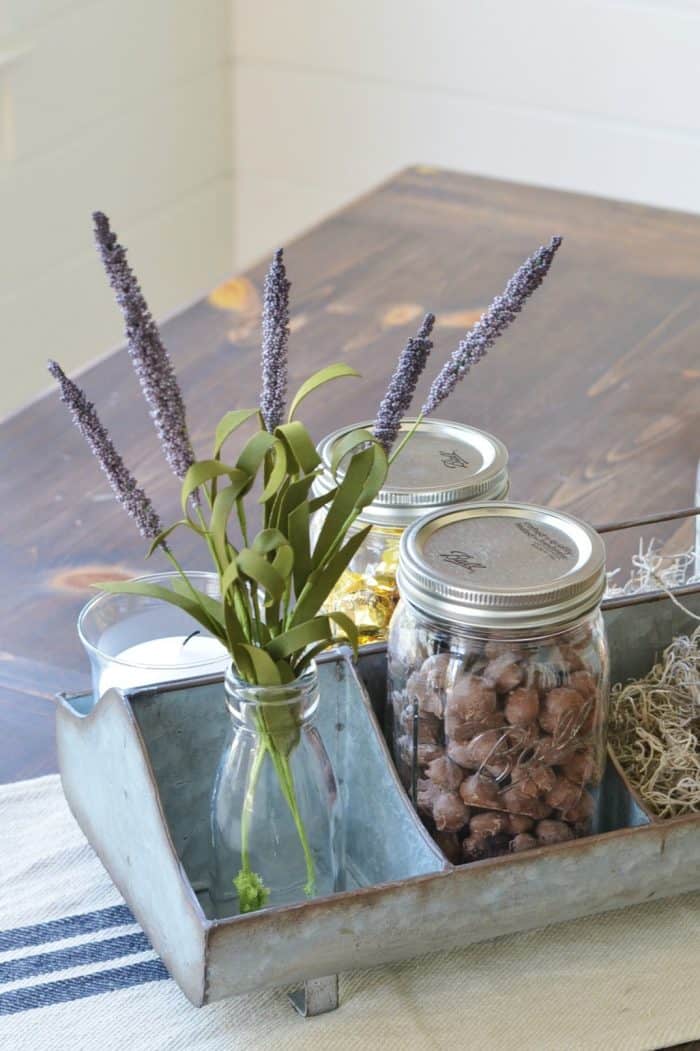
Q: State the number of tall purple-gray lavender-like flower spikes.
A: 5